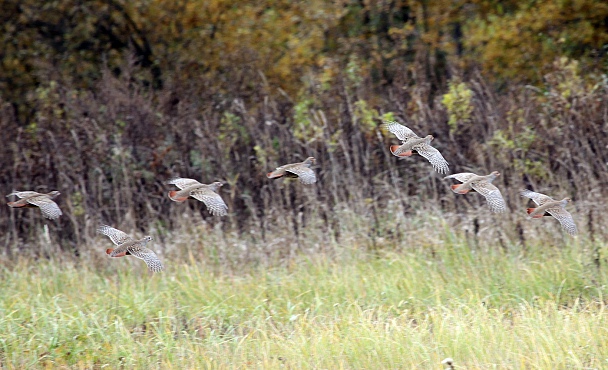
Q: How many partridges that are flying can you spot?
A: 7